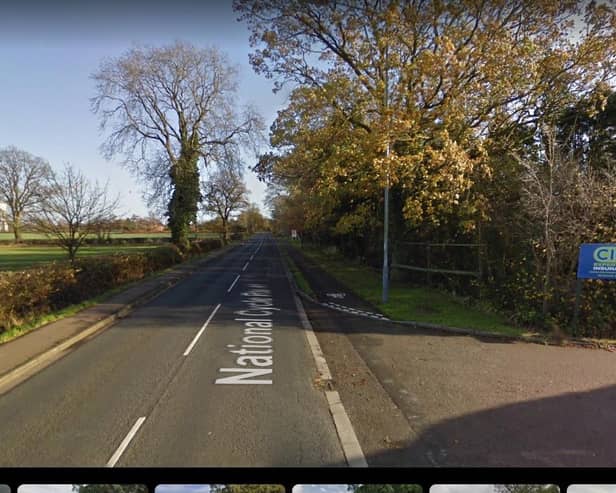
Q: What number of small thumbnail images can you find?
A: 6